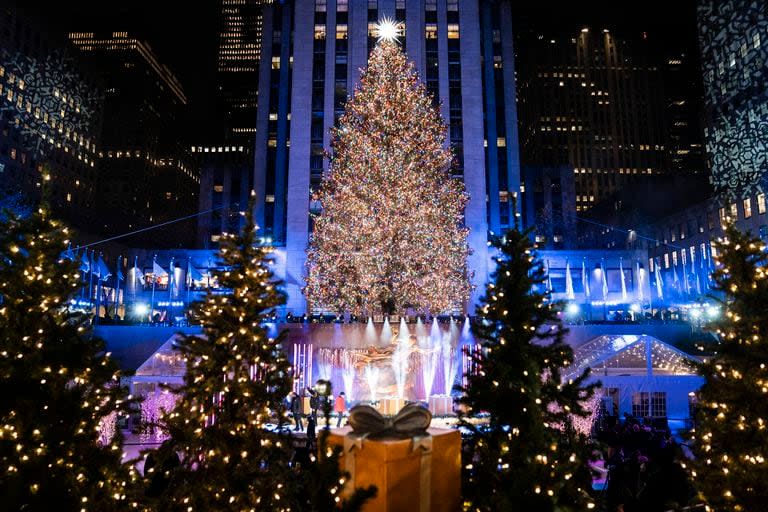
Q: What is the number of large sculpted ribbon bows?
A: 1